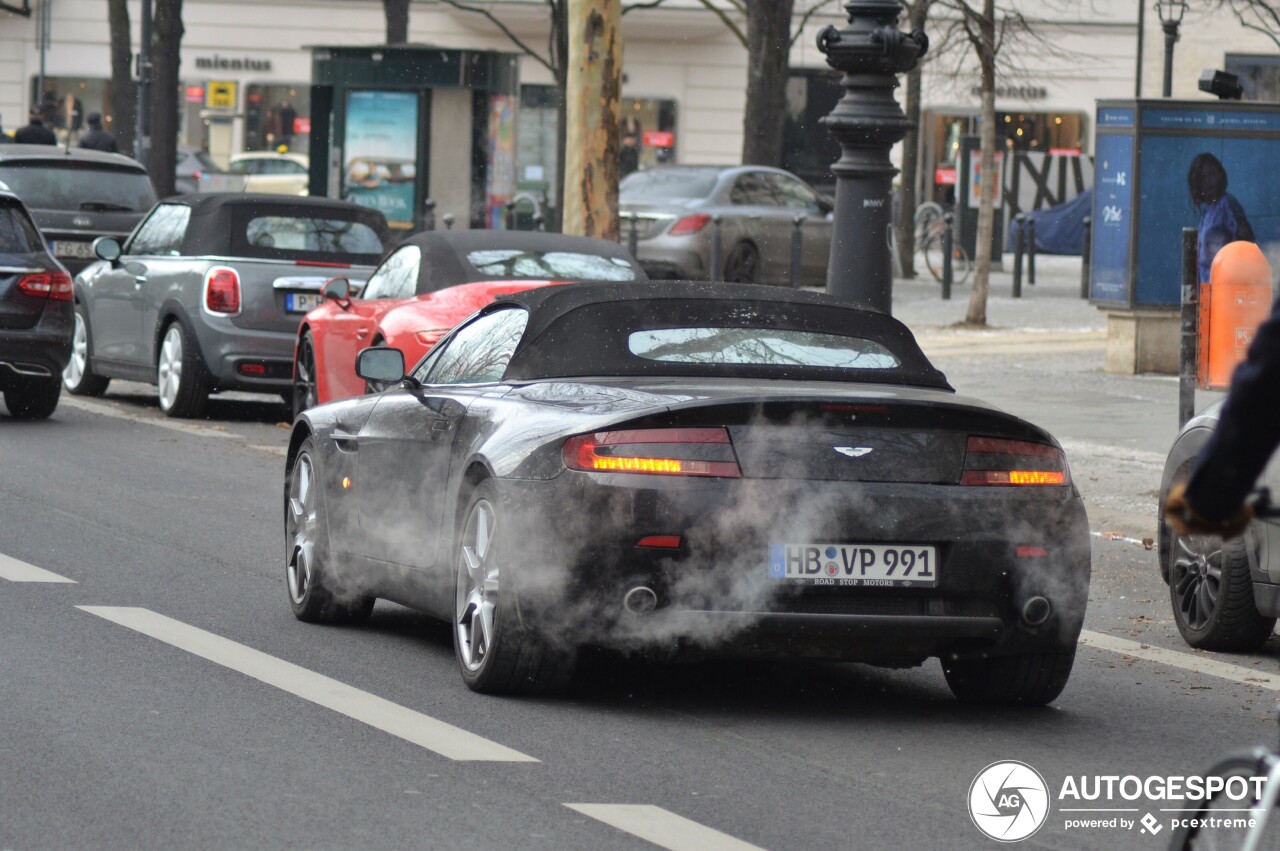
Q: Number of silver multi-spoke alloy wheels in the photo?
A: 4